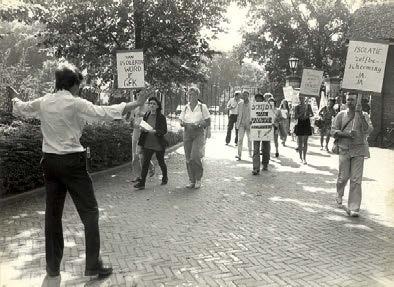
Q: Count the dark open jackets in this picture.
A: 1